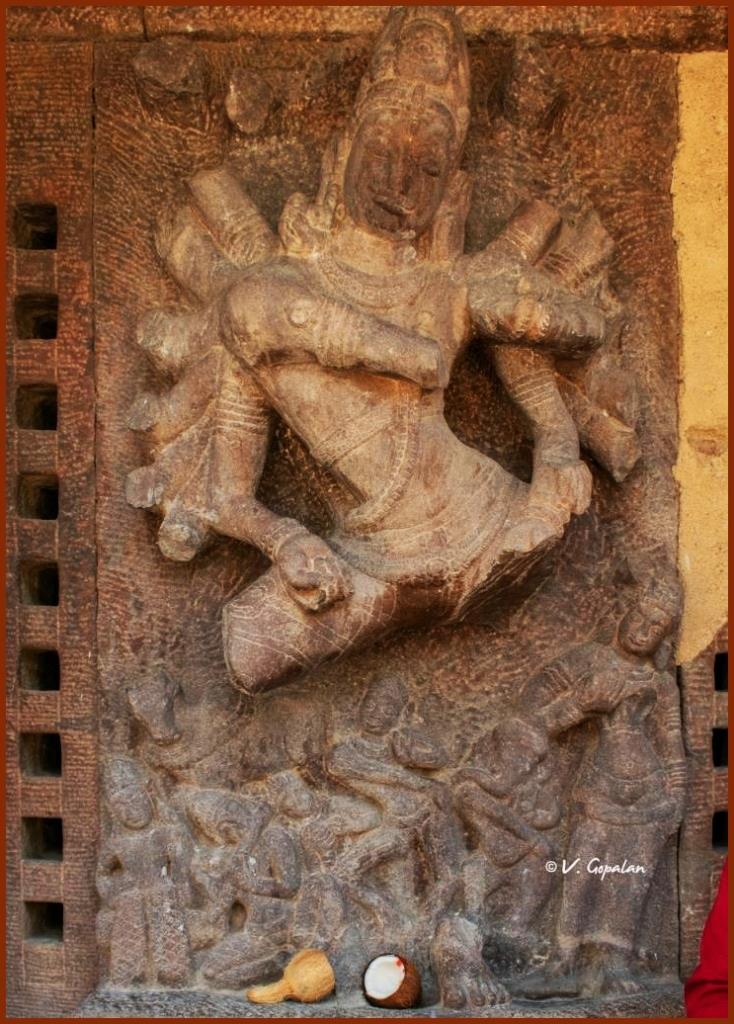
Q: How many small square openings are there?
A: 12